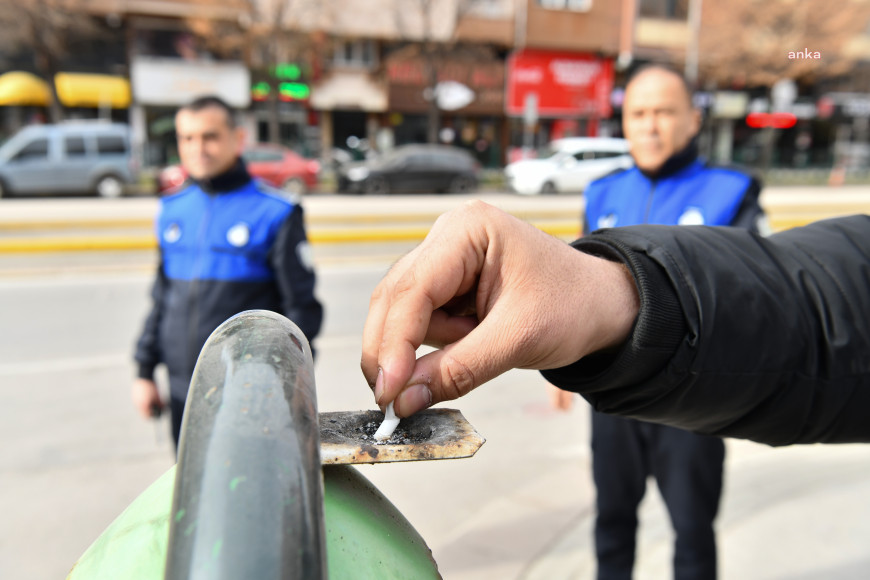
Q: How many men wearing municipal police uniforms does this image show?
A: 2